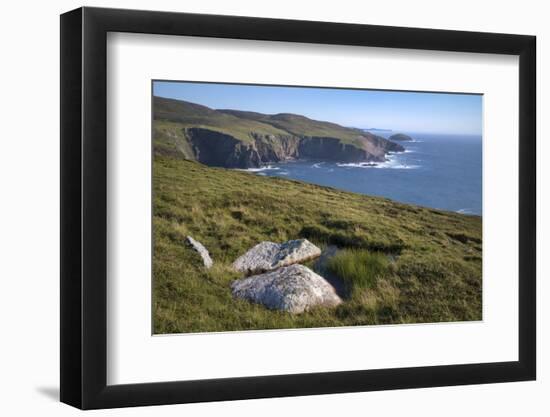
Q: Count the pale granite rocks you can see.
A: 3